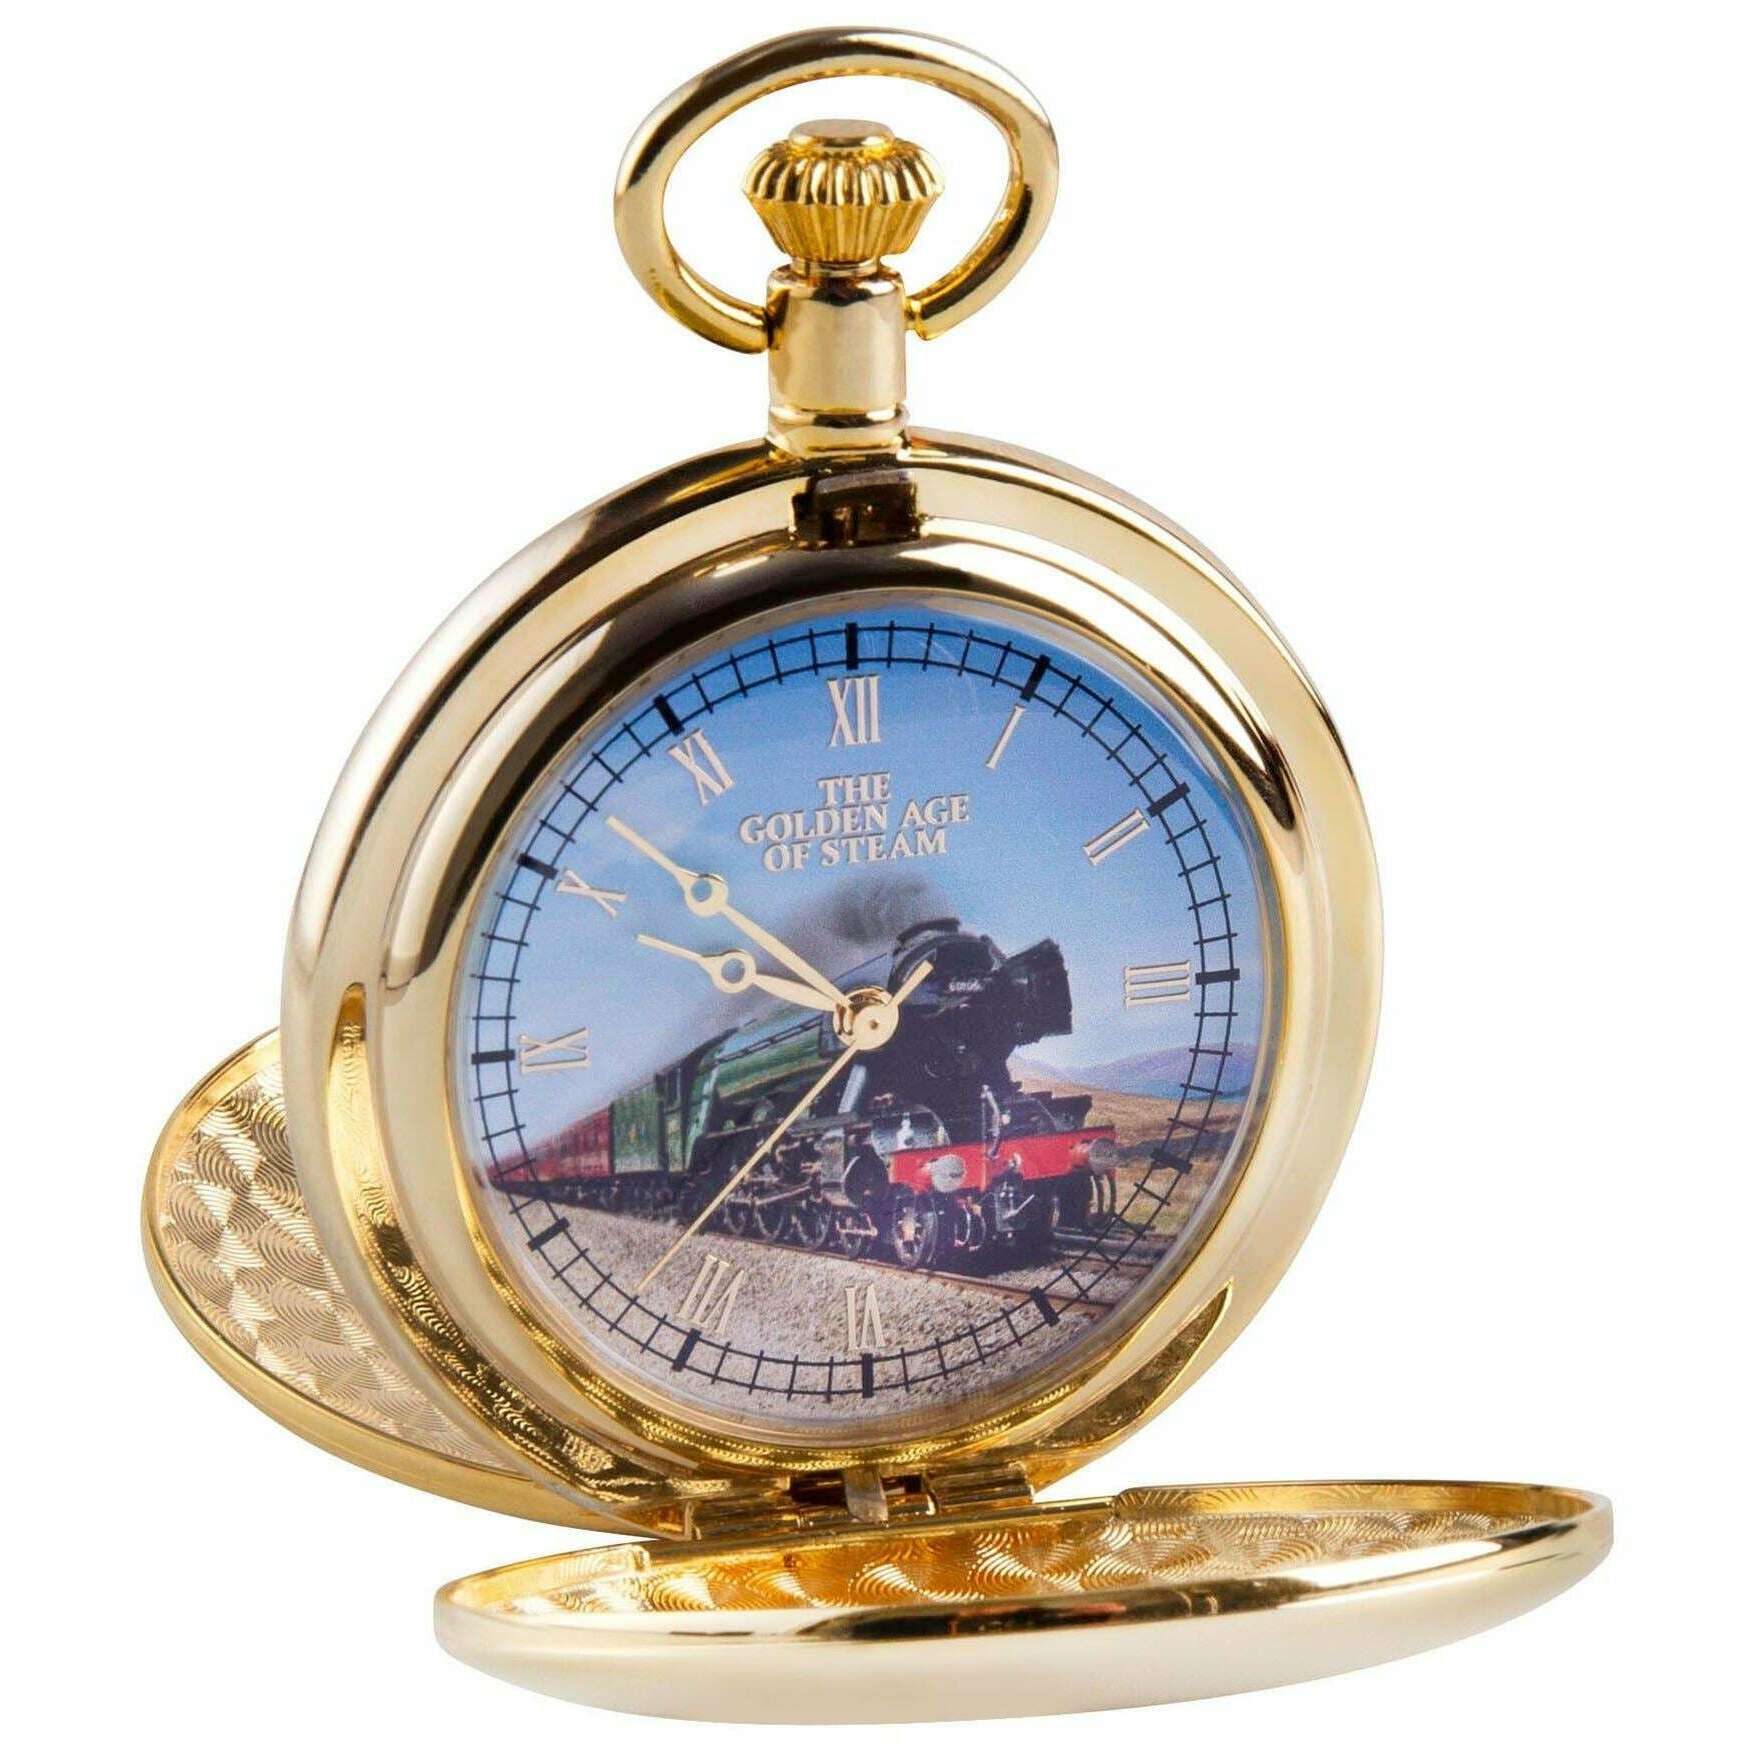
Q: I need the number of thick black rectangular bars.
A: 12